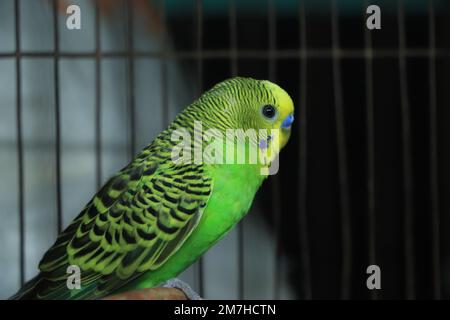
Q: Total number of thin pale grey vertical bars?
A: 13